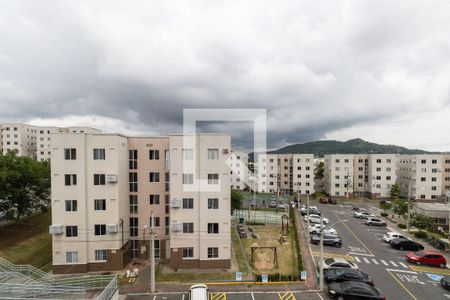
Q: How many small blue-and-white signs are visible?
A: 3